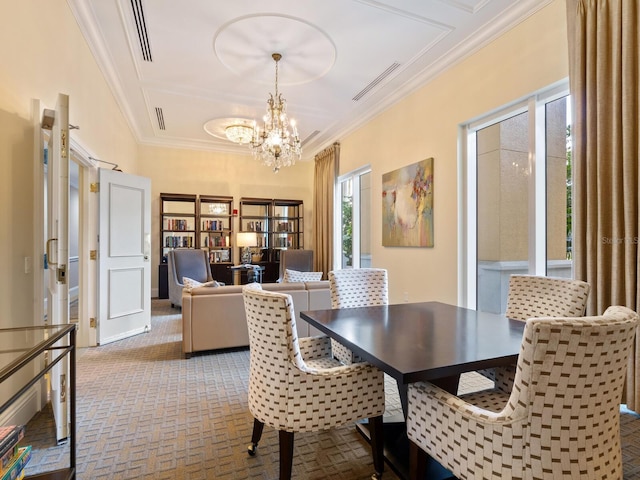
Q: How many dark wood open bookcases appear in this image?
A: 4